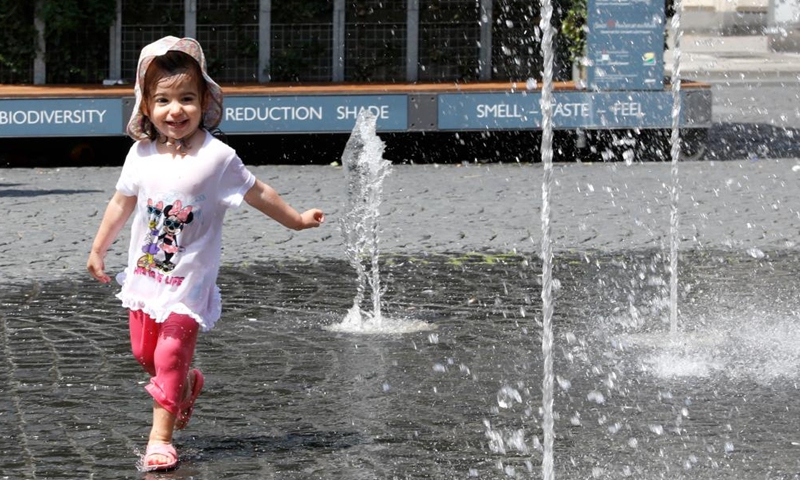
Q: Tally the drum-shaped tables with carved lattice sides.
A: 0